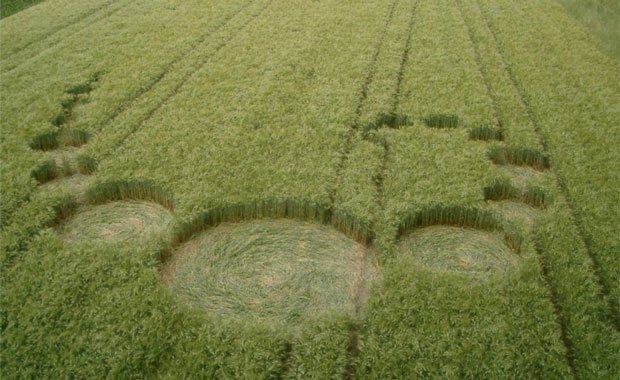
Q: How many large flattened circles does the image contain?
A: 3